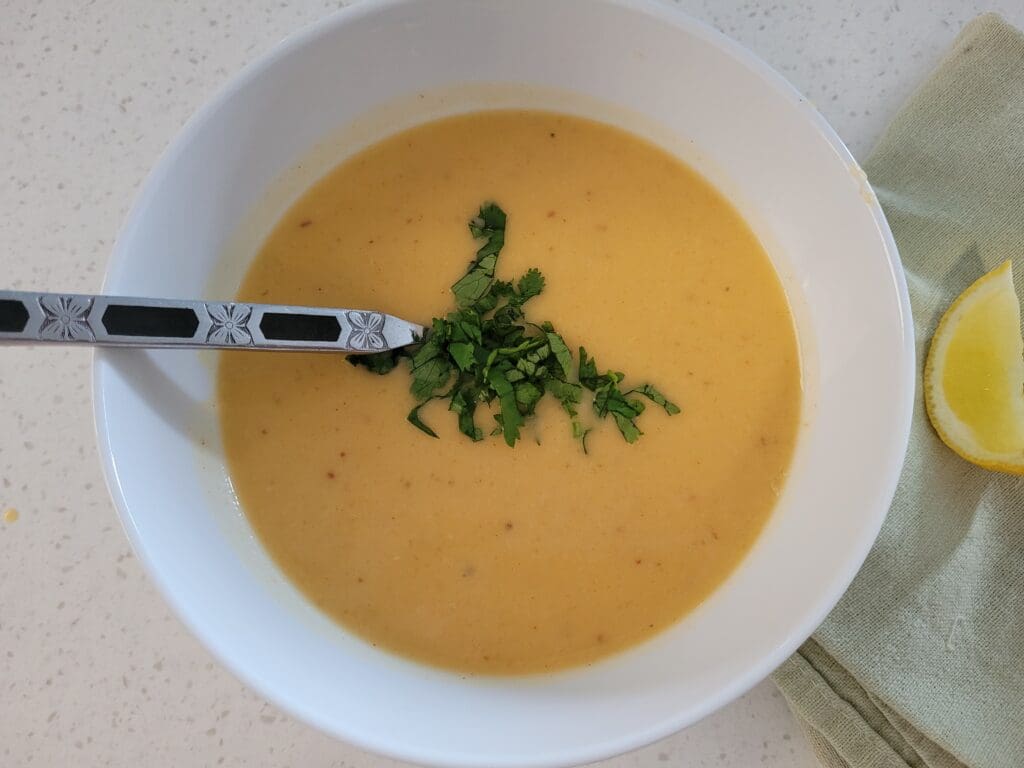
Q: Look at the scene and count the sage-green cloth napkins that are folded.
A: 1